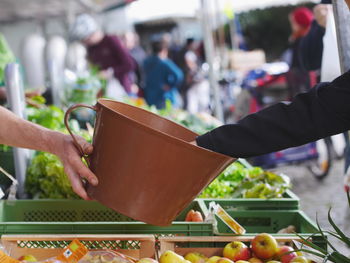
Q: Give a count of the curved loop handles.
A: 1